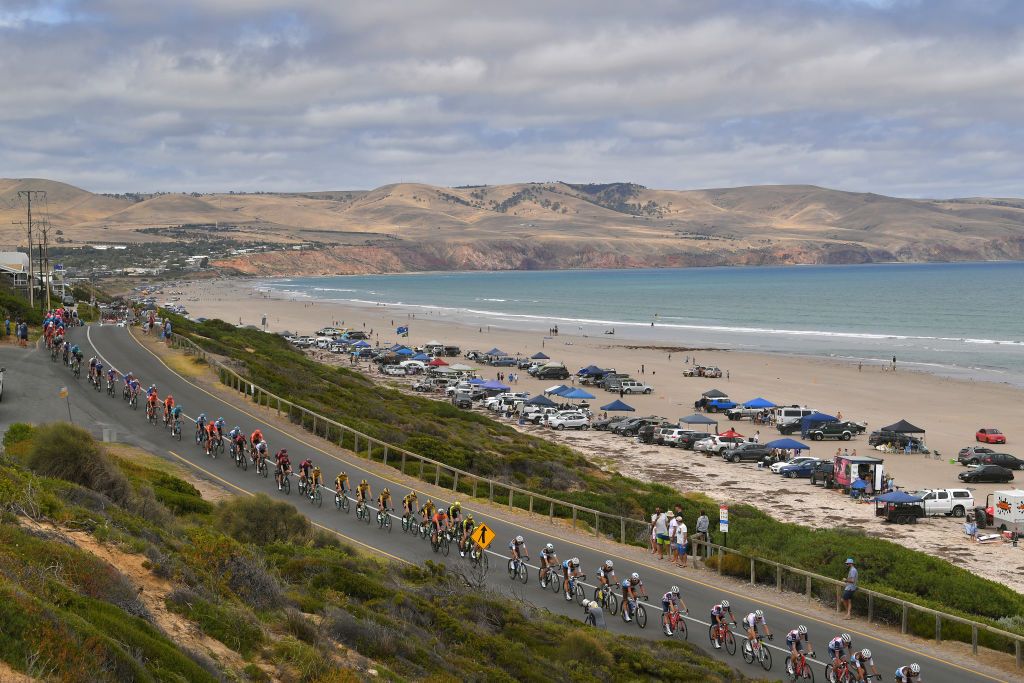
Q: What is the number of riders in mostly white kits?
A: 12